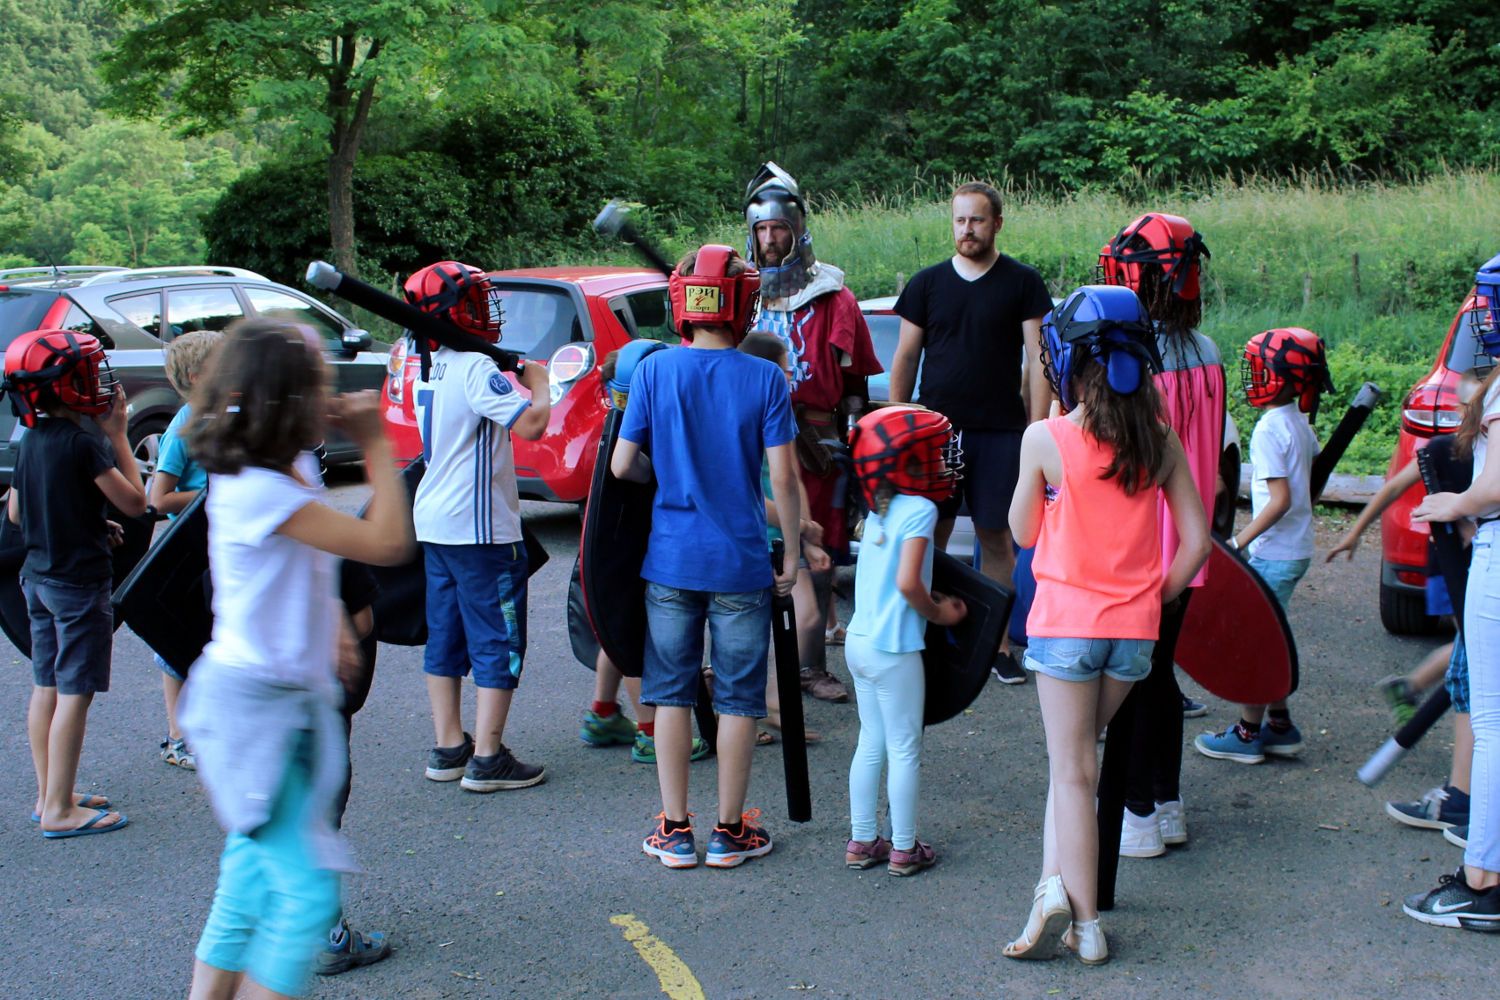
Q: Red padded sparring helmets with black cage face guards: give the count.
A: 6